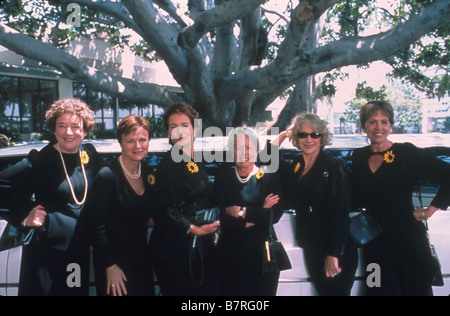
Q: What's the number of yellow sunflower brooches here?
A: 6